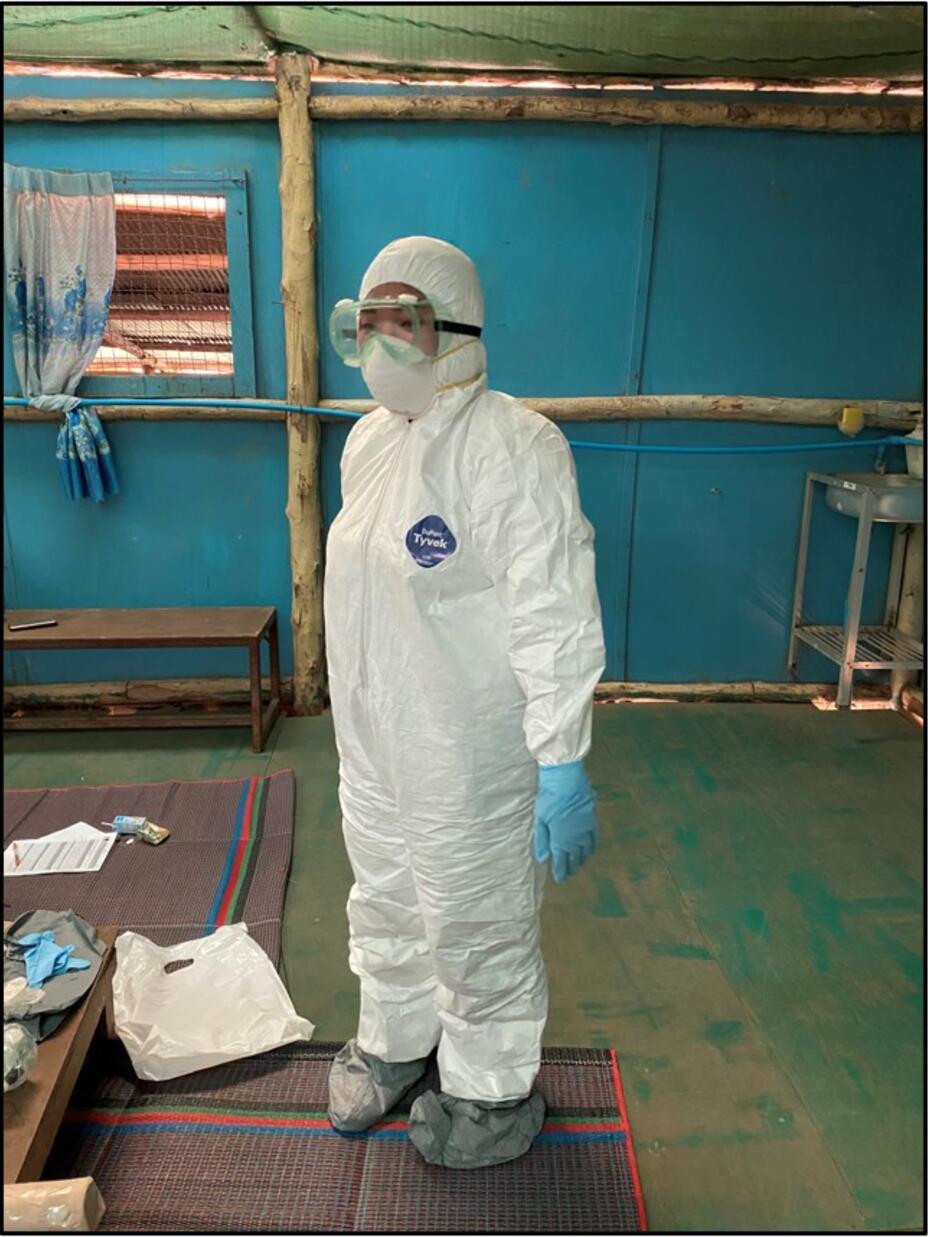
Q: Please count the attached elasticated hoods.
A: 1